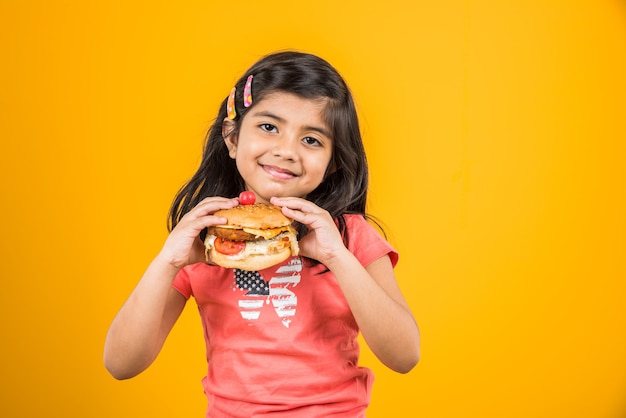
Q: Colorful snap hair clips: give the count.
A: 2